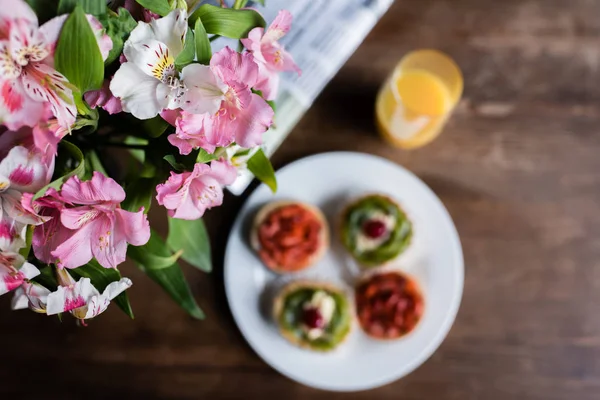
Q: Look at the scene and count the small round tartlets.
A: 4